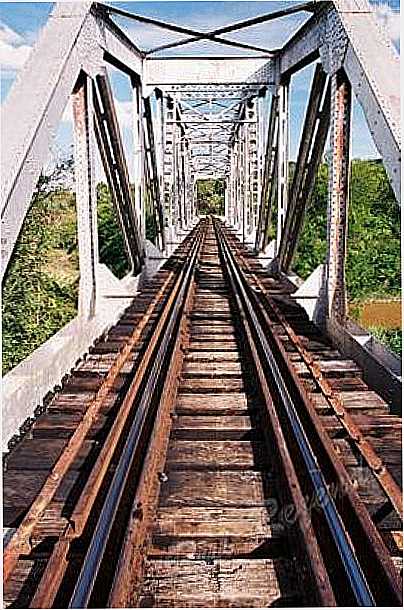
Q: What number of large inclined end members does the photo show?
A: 2